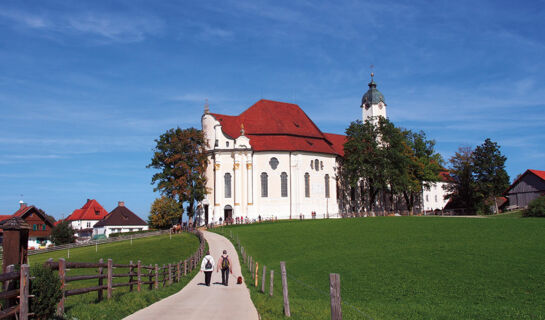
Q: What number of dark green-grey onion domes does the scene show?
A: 1